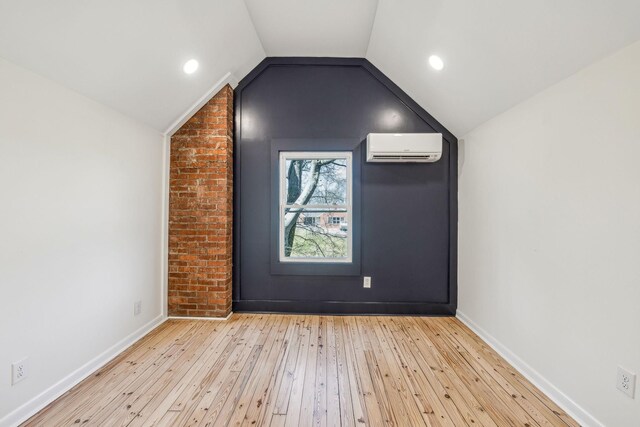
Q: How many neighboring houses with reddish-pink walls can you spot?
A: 1